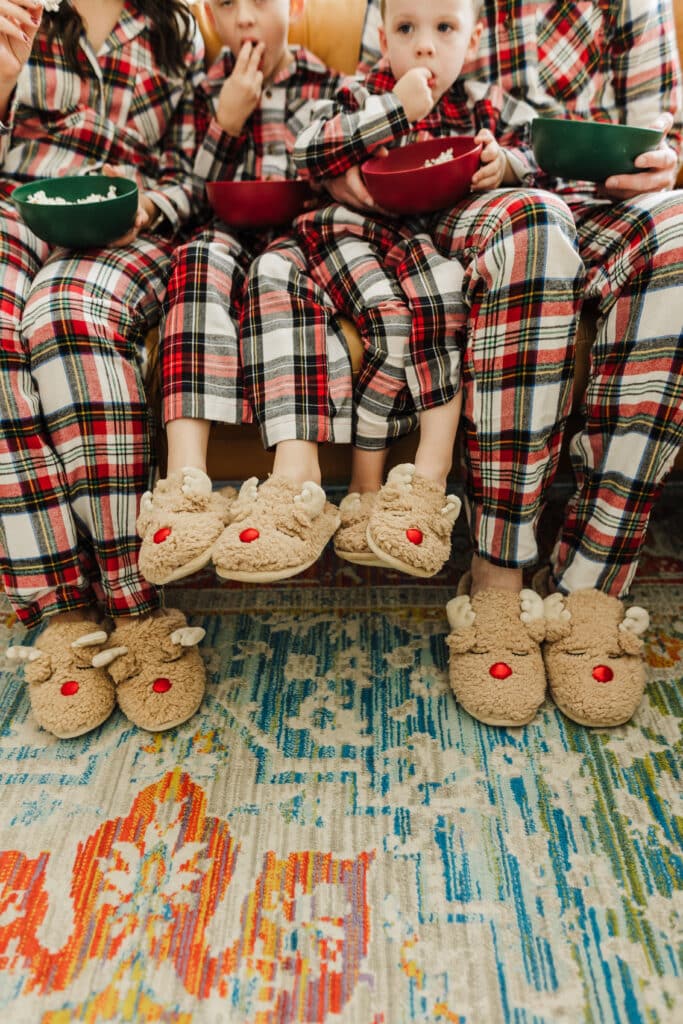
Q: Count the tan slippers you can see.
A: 8